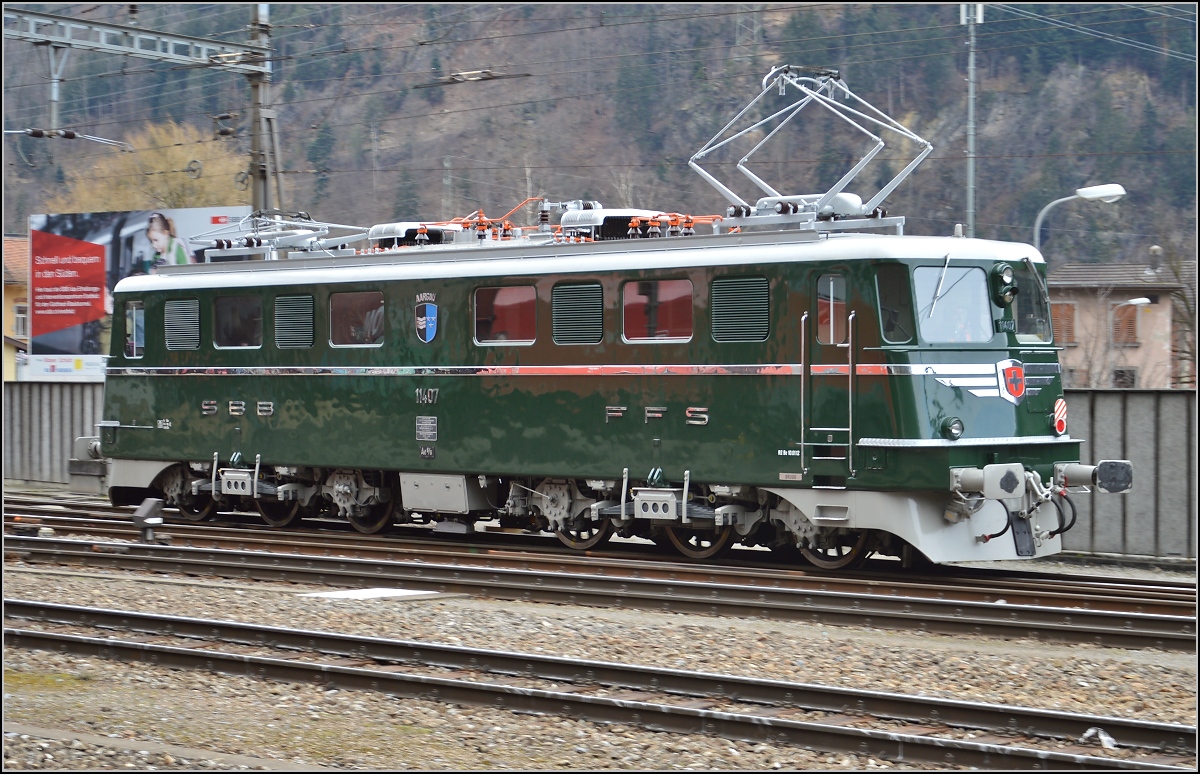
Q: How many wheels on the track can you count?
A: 6